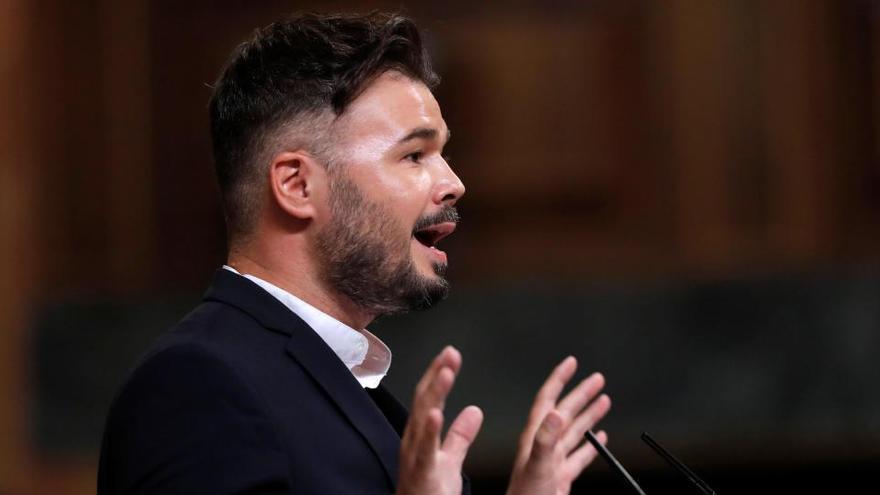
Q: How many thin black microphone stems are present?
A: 2